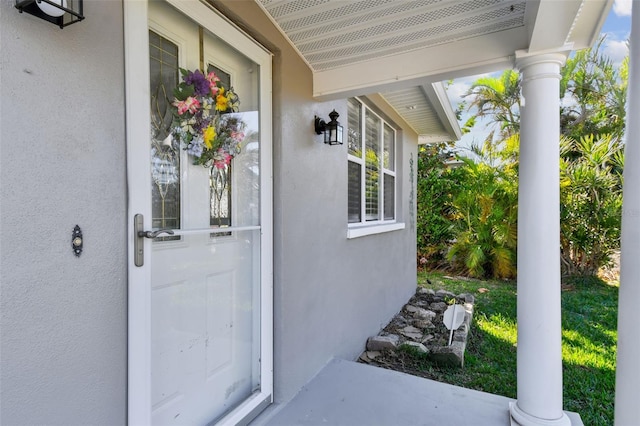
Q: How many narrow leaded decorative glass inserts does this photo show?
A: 2